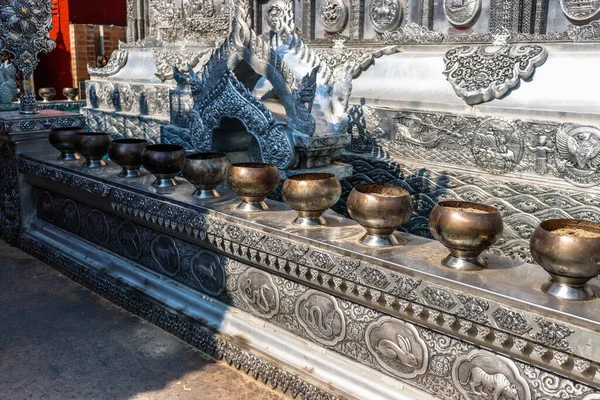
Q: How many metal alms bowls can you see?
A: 12